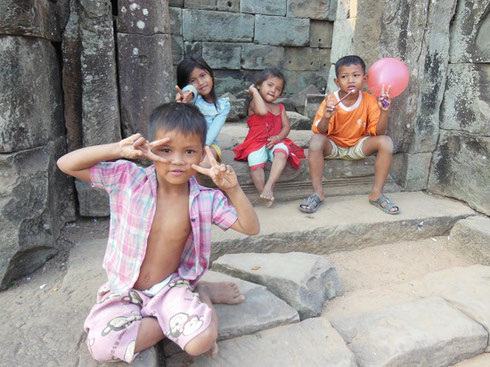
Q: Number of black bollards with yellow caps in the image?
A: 0